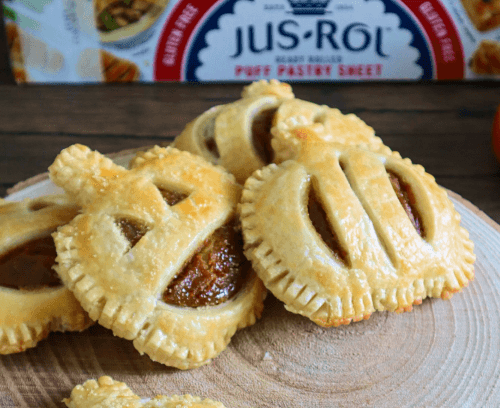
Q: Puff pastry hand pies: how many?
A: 5